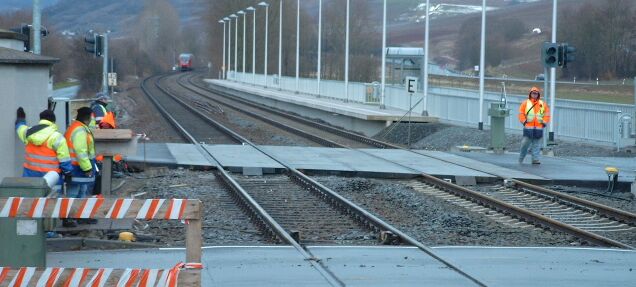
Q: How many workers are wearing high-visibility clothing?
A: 4